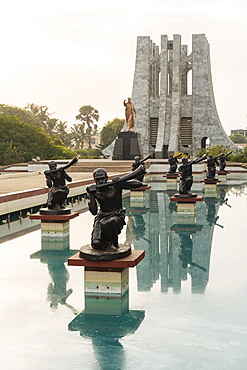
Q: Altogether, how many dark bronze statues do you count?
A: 7